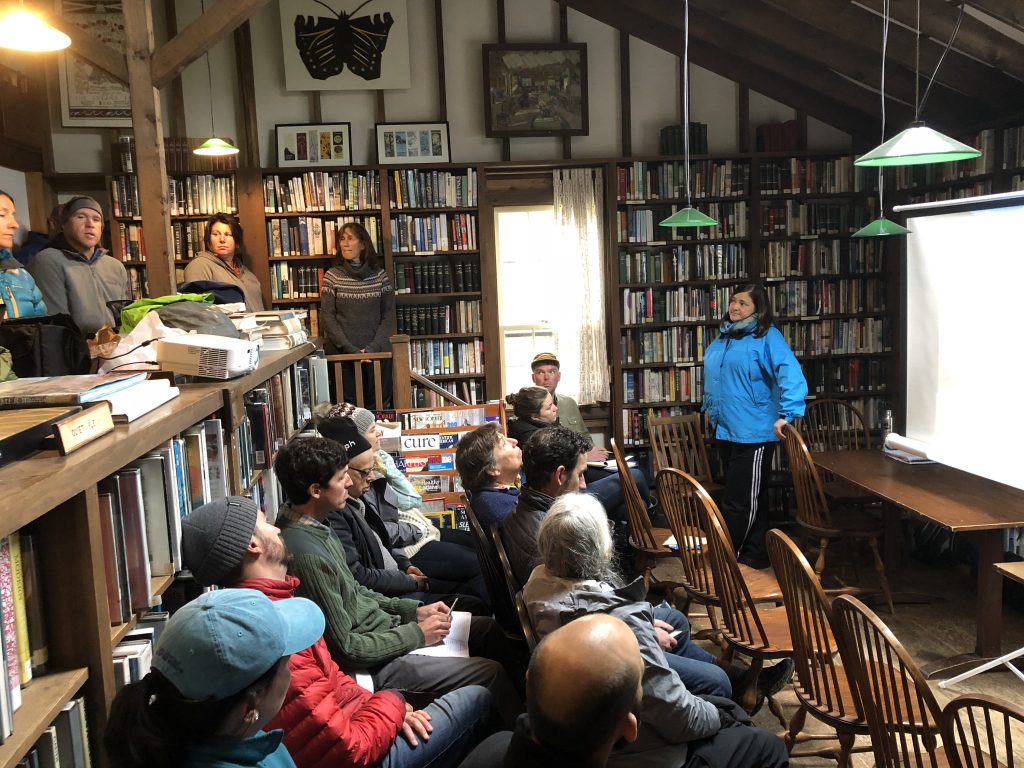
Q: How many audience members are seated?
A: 11